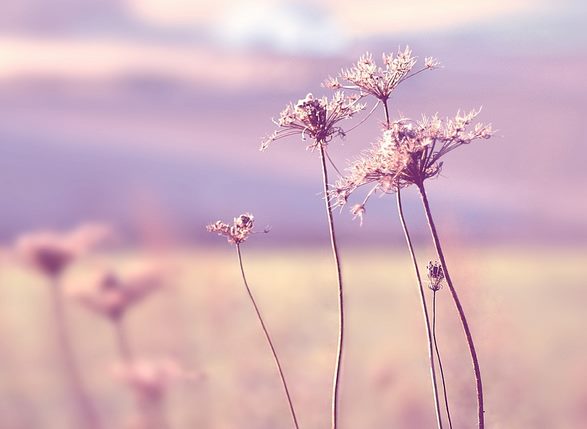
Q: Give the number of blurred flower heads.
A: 3